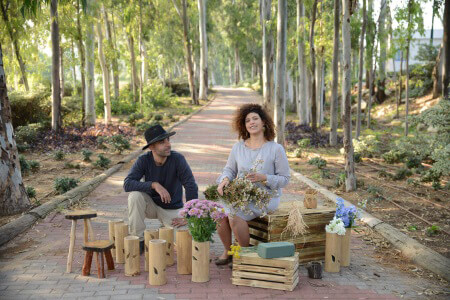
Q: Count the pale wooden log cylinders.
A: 10